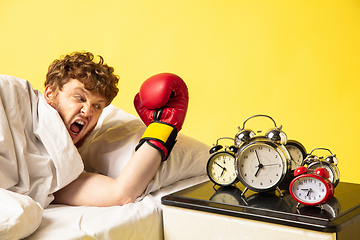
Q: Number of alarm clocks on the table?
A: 5